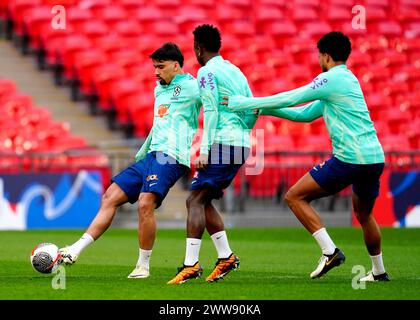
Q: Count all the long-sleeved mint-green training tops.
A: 3